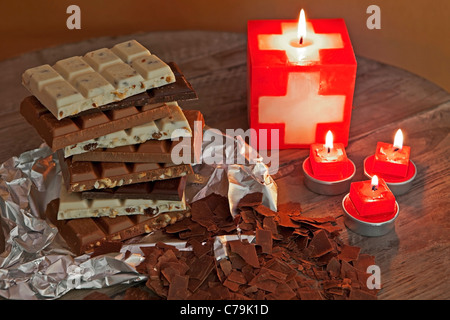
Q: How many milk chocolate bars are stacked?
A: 4